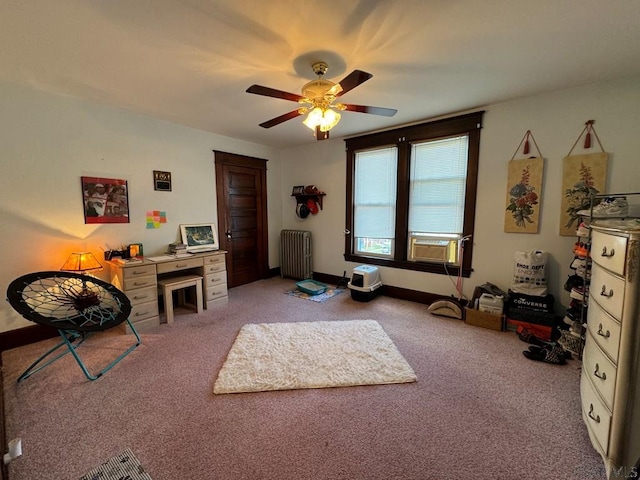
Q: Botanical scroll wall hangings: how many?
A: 2